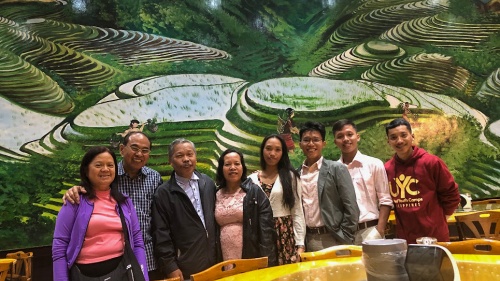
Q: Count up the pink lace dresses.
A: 1